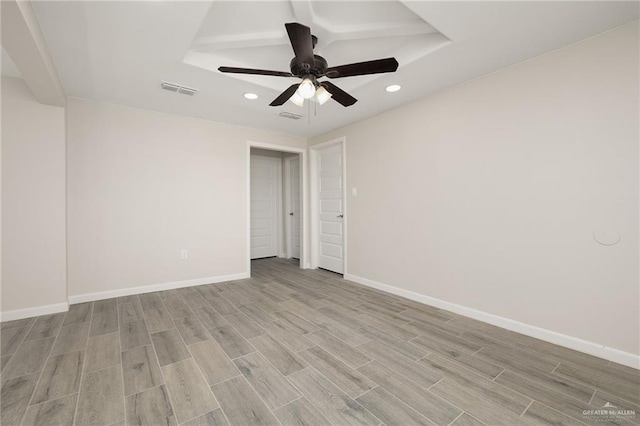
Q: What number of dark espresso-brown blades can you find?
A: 5